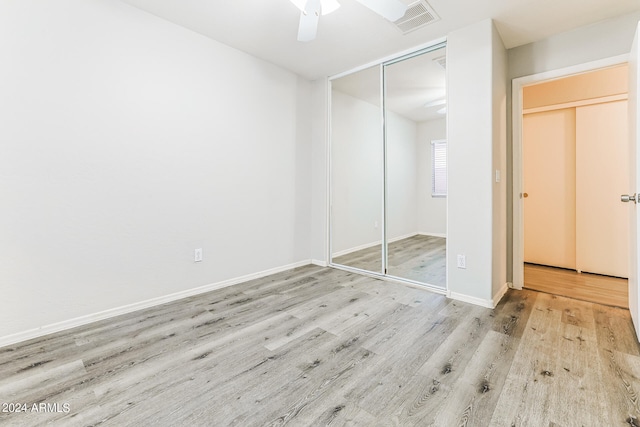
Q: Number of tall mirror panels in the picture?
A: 2